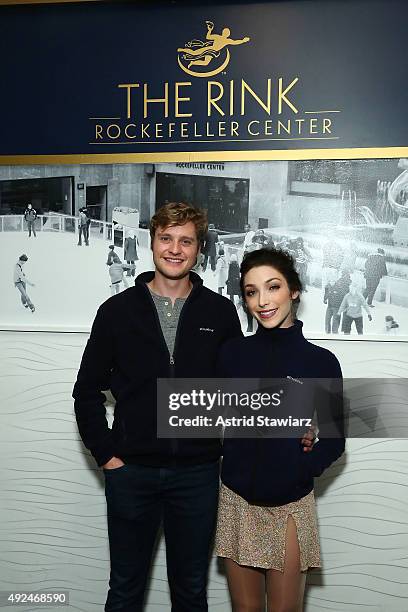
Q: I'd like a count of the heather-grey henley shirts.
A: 1